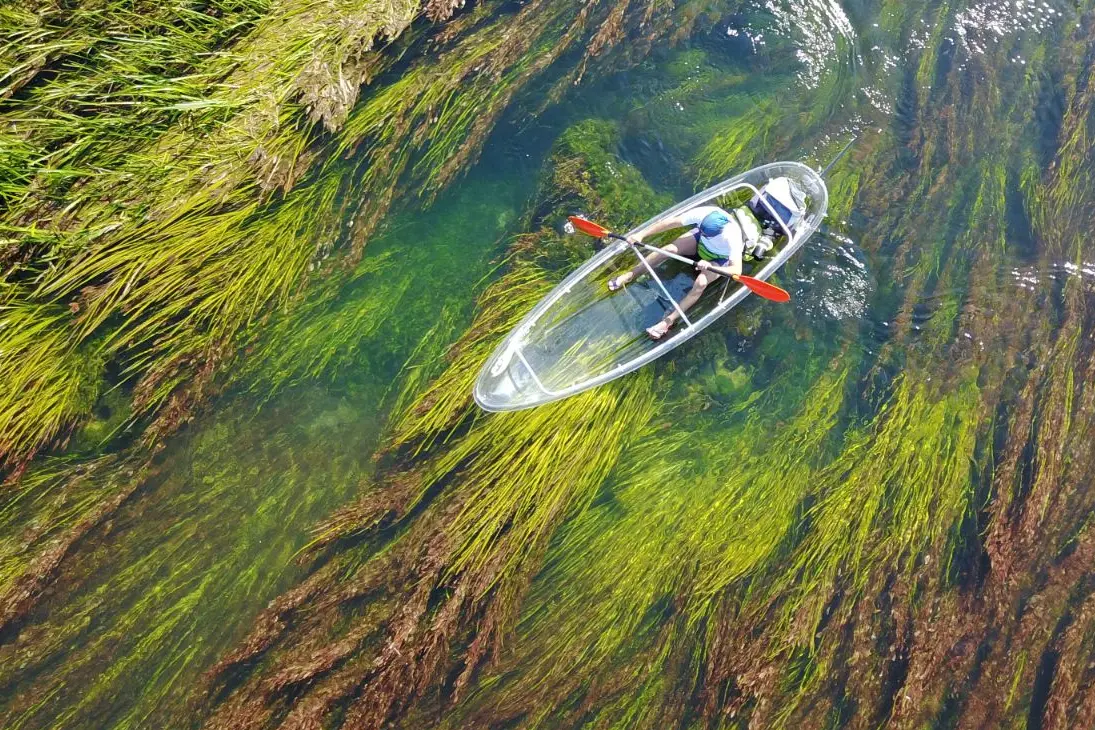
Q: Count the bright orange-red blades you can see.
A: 2